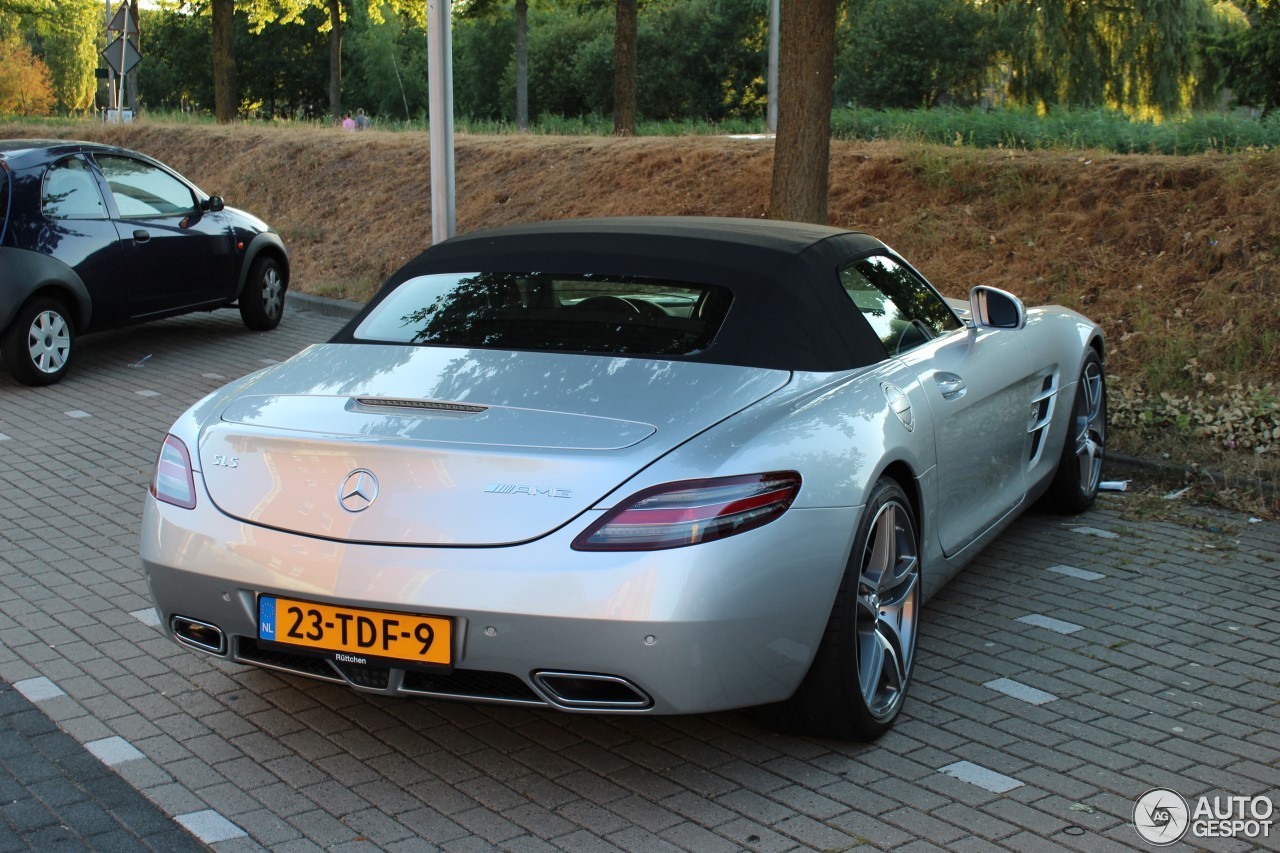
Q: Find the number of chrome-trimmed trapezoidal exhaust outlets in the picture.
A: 2